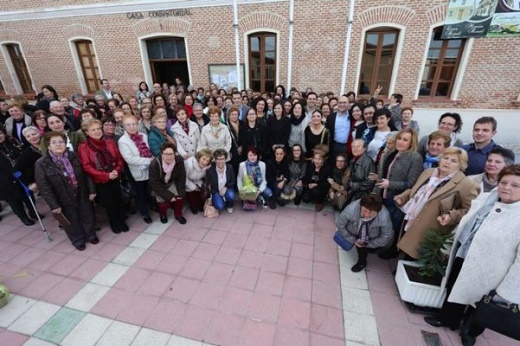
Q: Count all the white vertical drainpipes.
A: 3